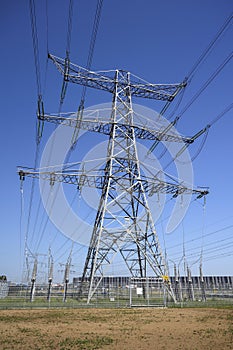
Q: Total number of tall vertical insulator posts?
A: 6